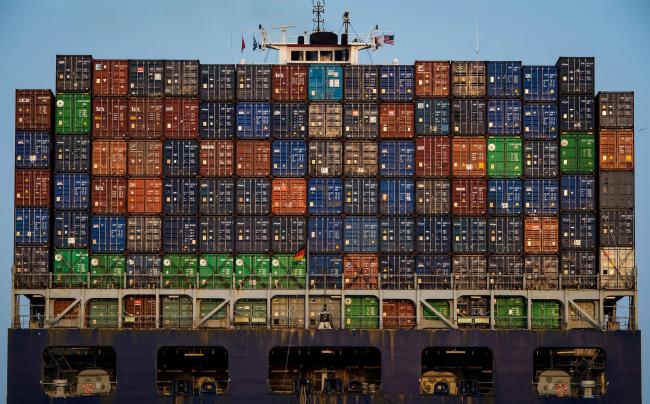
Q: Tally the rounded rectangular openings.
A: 5